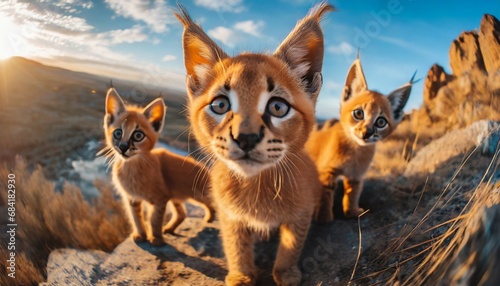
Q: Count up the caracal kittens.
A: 3